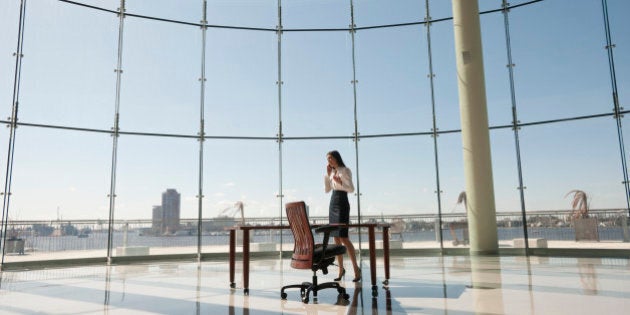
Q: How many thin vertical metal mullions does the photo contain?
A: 8